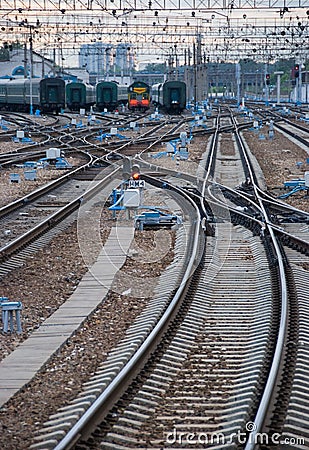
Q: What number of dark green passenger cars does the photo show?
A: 4